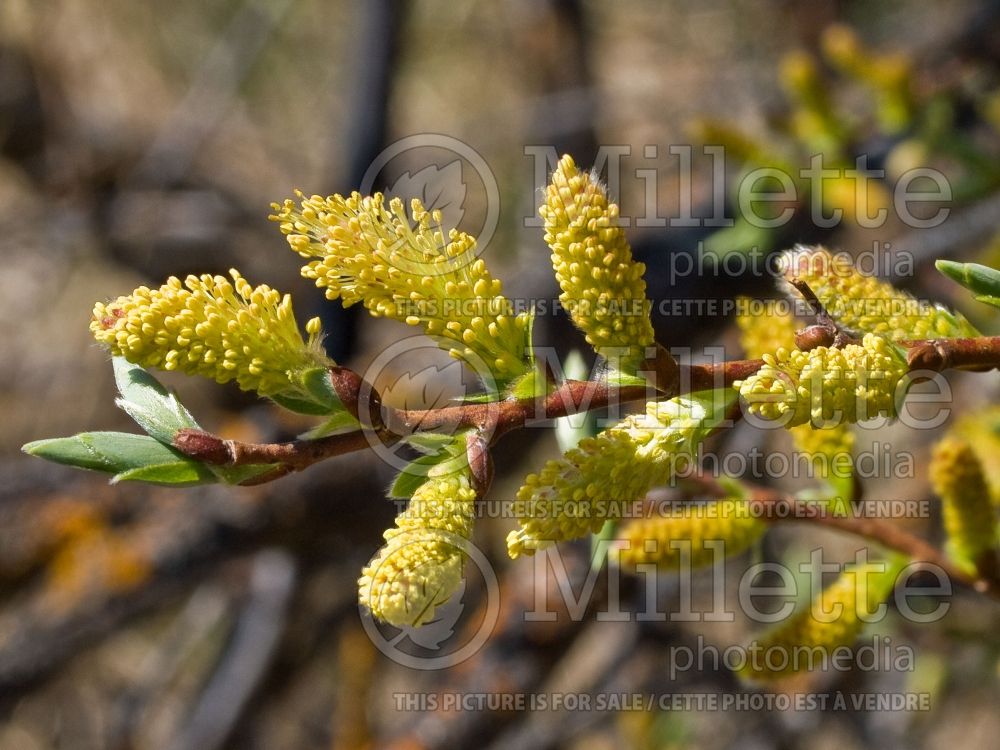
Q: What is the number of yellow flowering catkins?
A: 12